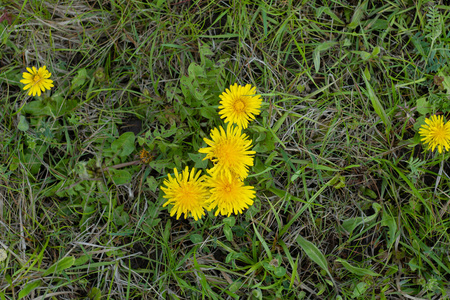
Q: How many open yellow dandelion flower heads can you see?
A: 6